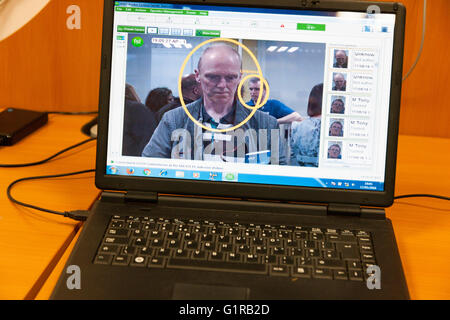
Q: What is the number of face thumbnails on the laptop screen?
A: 5